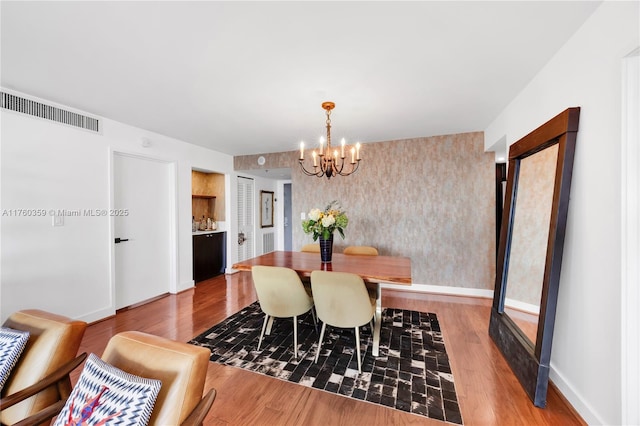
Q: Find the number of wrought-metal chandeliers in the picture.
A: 1